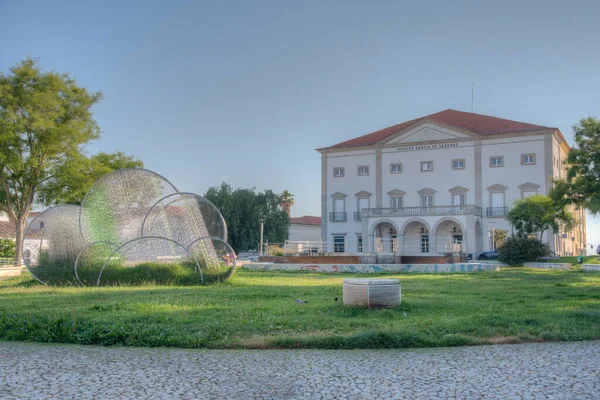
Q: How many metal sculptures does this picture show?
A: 1